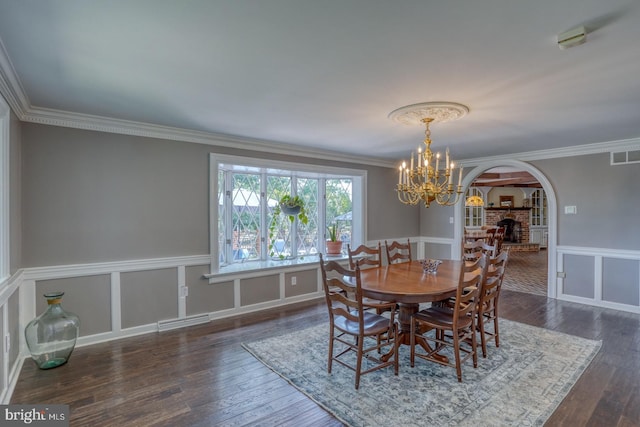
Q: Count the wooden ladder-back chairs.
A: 6